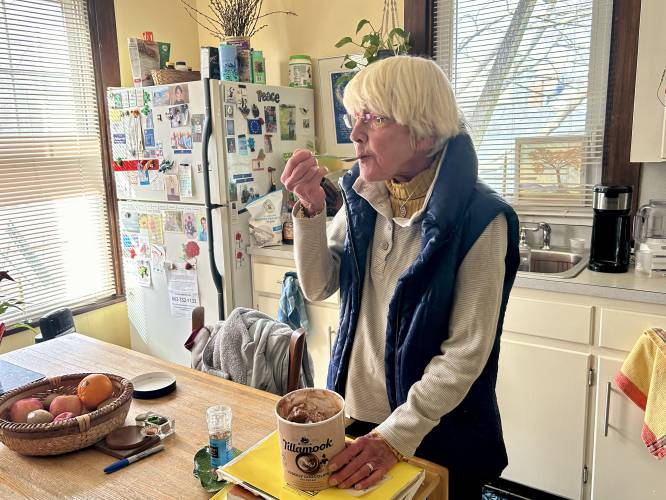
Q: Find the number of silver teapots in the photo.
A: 0